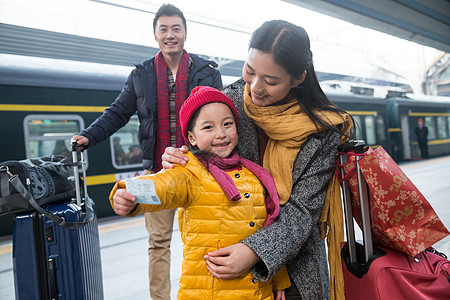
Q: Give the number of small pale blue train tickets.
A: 1